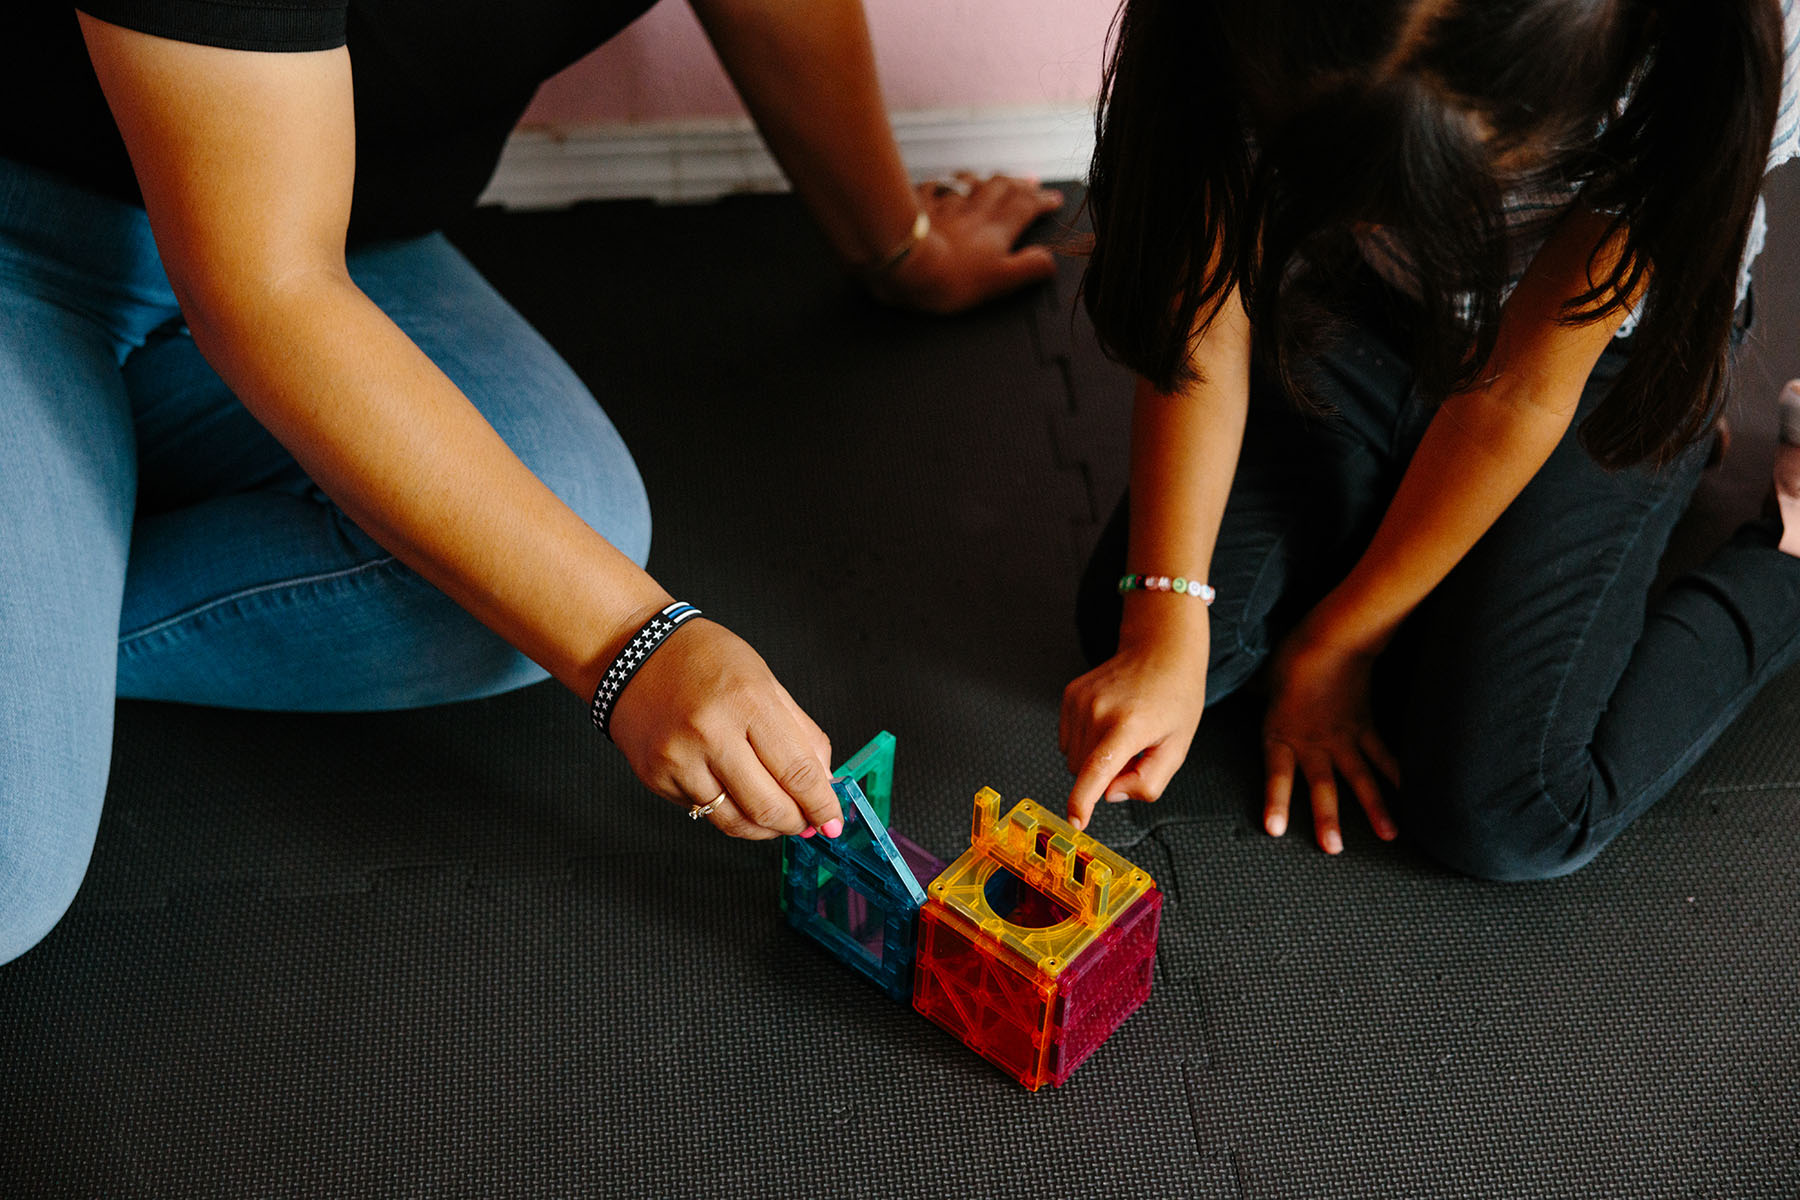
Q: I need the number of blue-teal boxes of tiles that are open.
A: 1